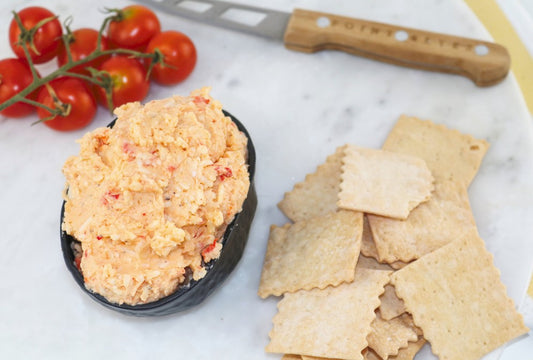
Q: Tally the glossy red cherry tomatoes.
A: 7